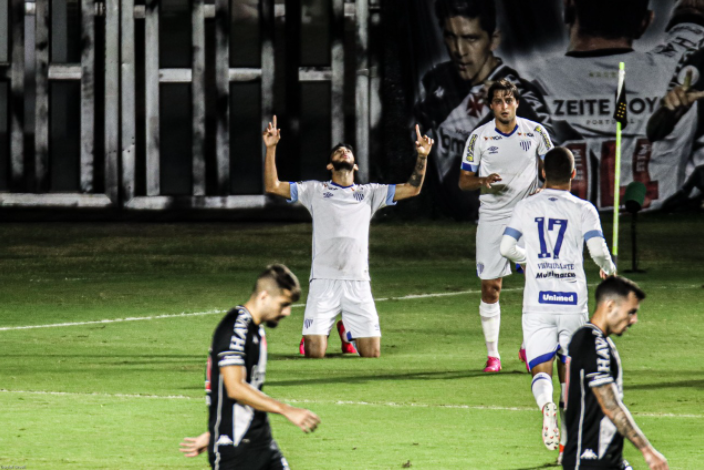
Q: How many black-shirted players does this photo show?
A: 2